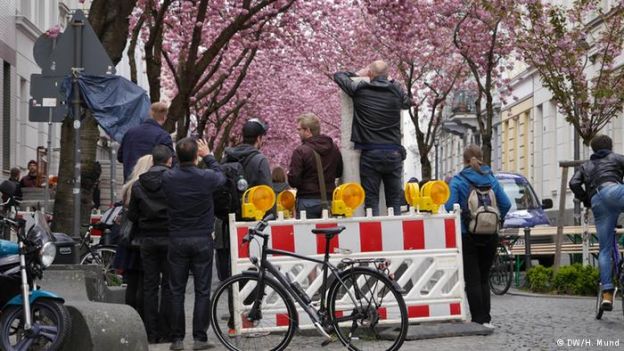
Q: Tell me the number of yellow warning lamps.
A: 5